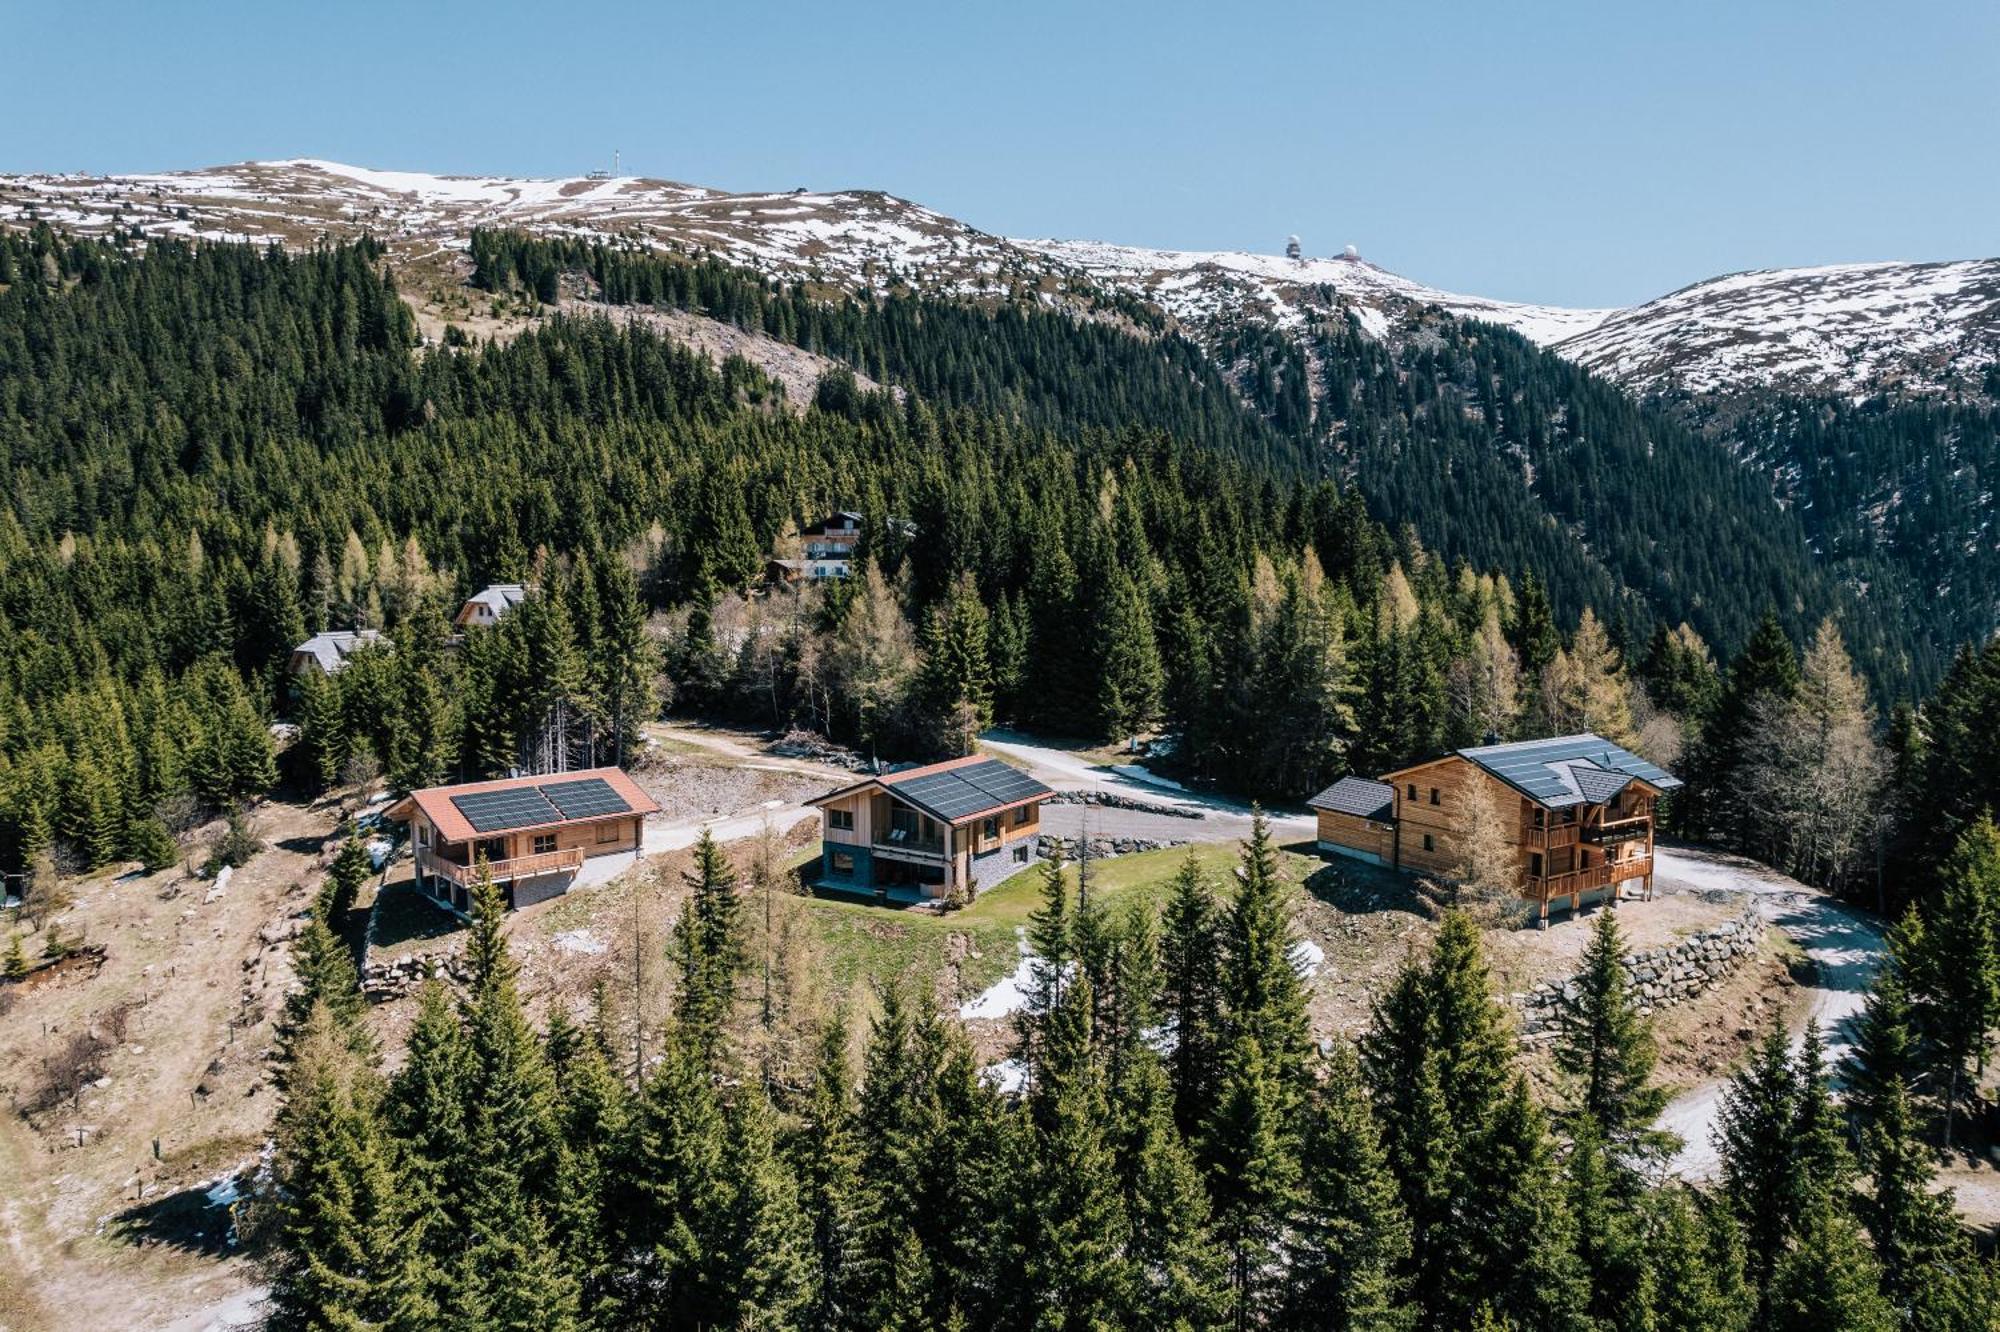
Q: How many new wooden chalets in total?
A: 3